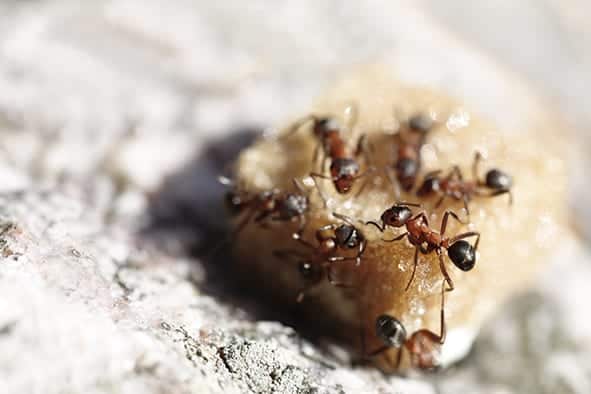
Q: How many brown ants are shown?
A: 7